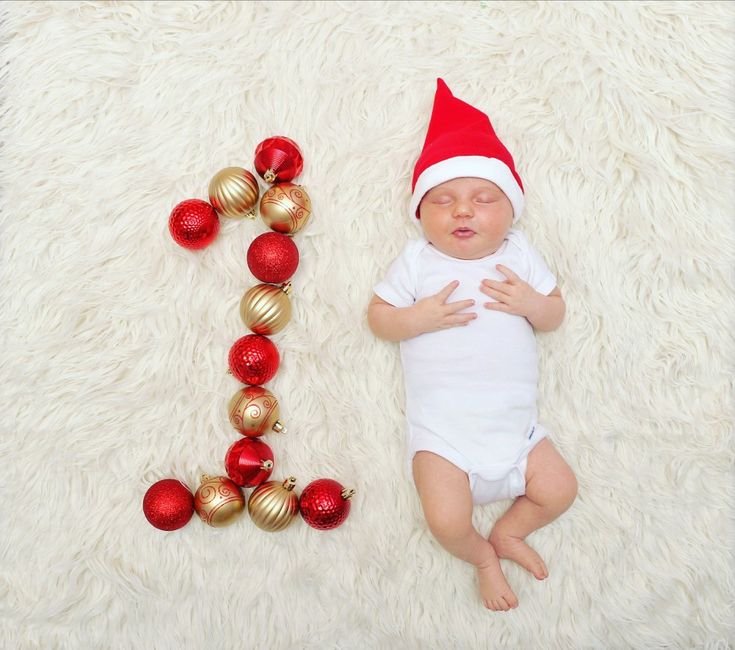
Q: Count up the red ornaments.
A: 7